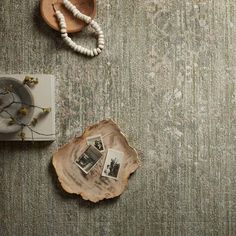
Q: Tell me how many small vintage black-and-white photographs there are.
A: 3